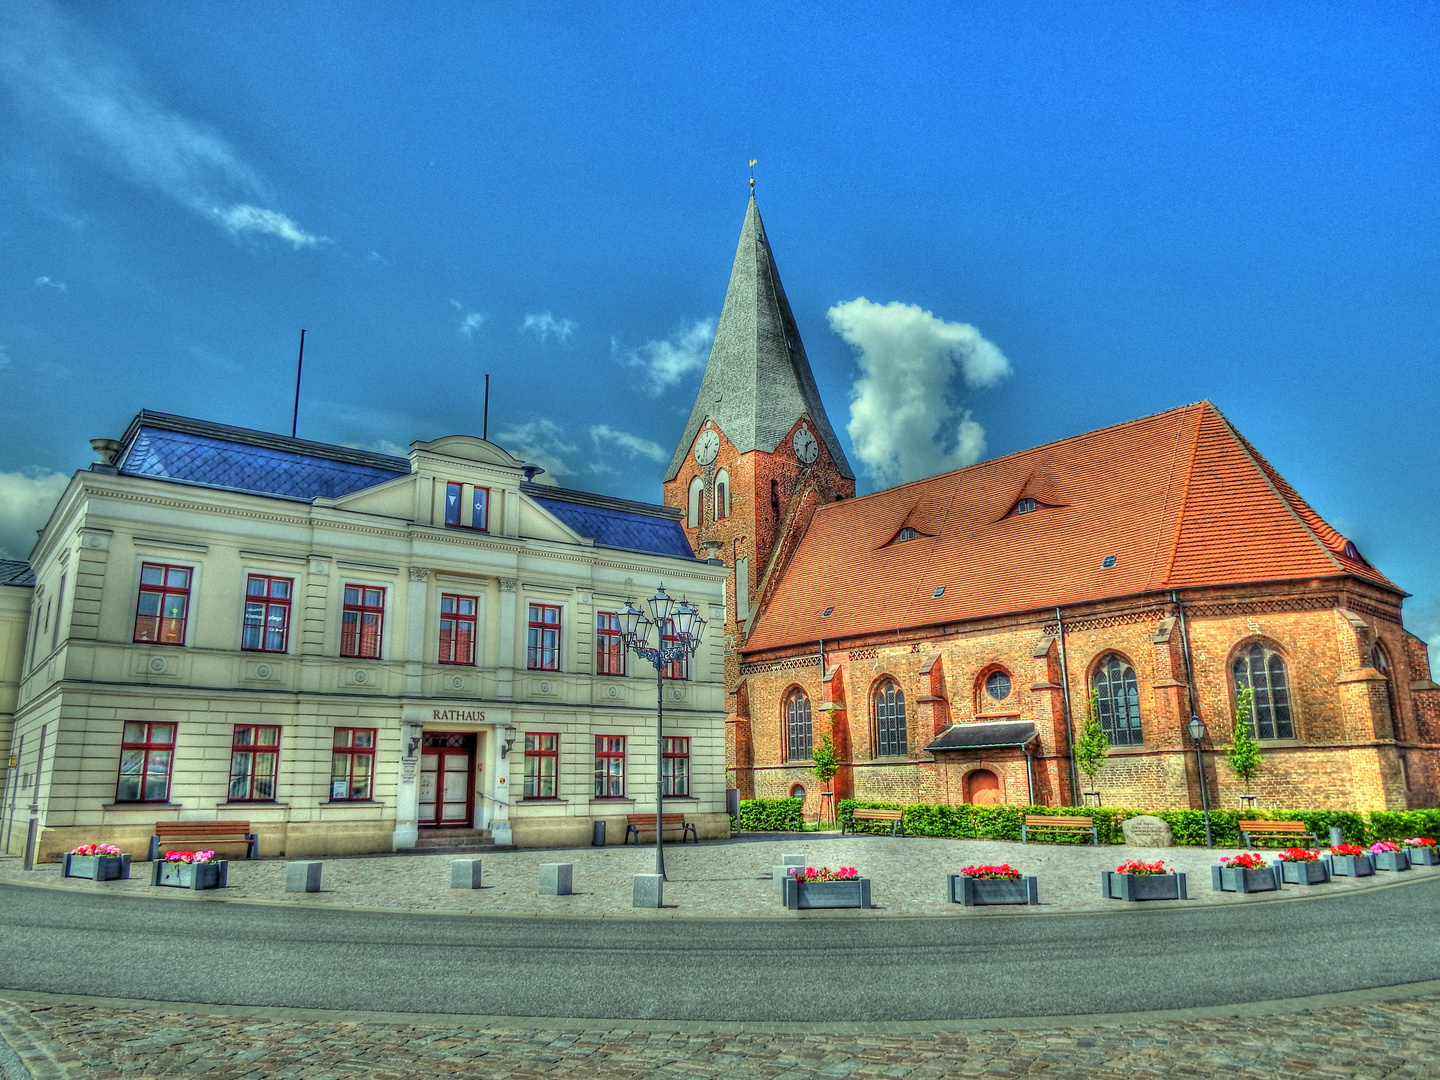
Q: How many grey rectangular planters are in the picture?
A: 10